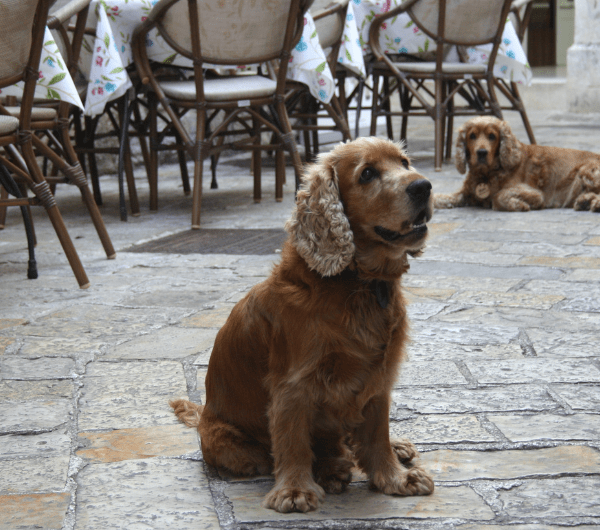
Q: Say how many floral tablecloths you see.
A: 3